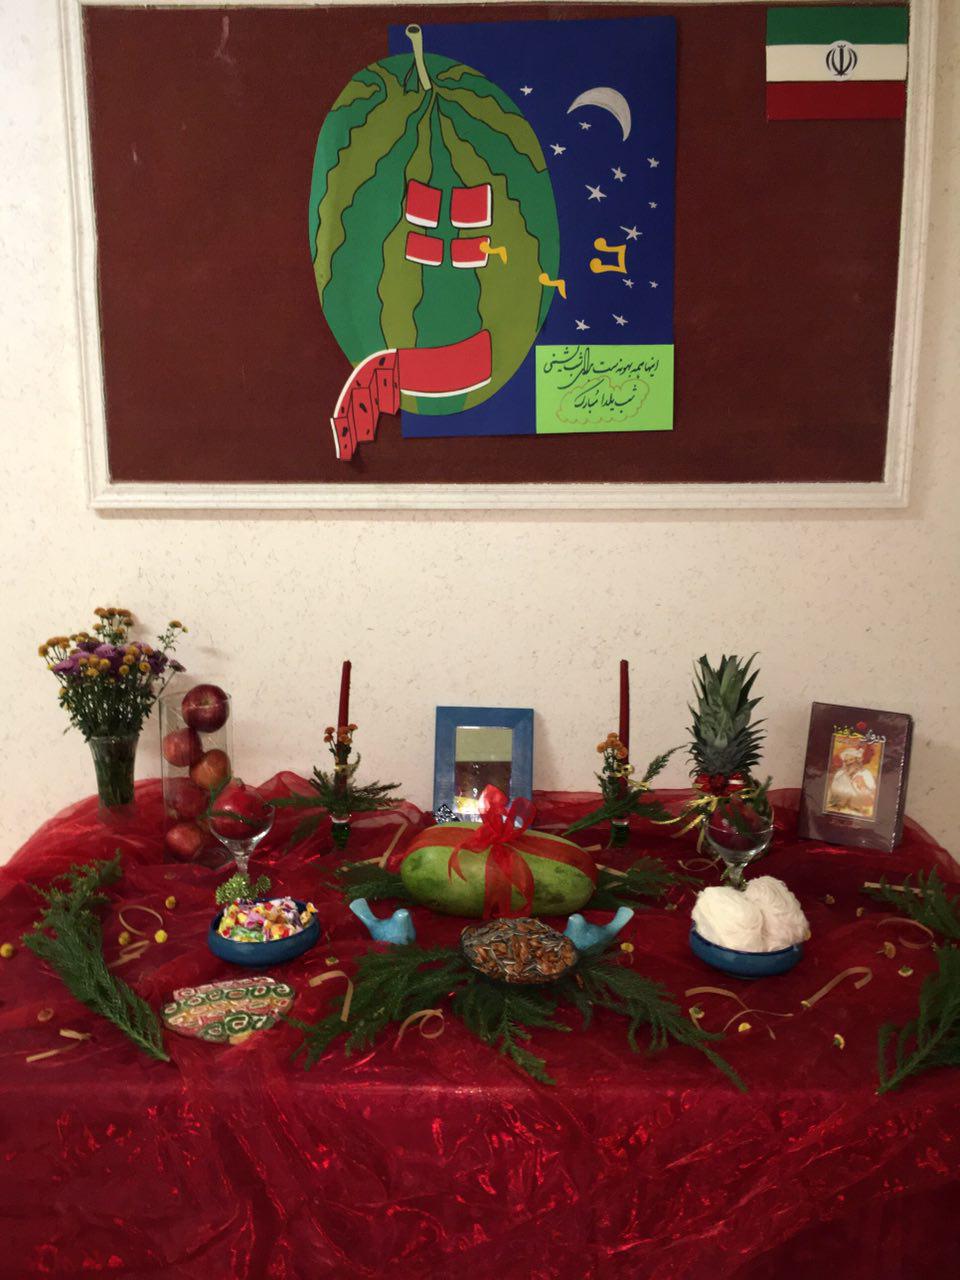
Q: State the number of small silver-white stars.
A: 12